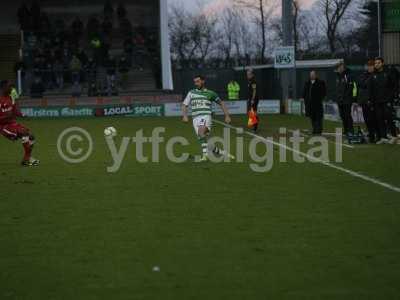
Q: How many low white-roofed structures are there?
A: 1